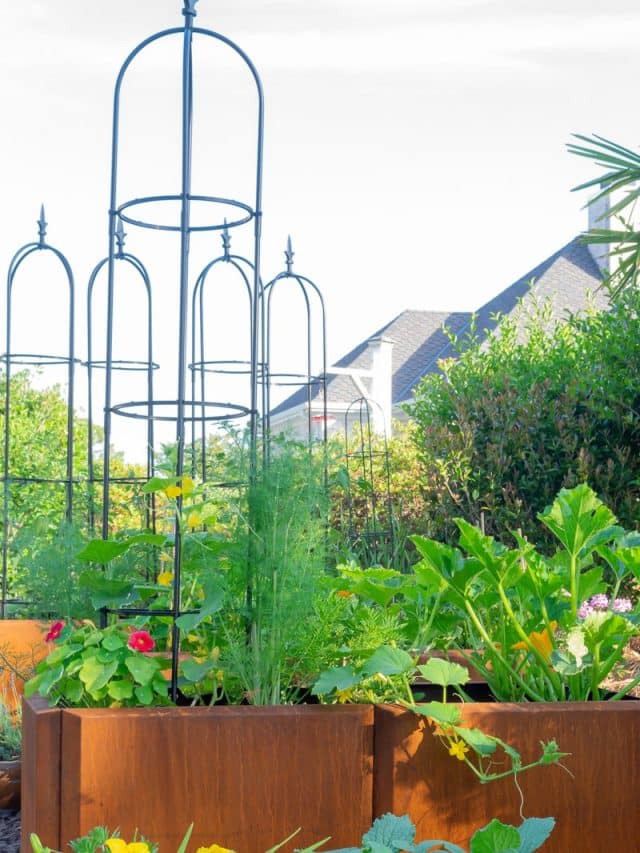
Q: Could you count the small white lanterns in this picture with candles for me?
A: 0